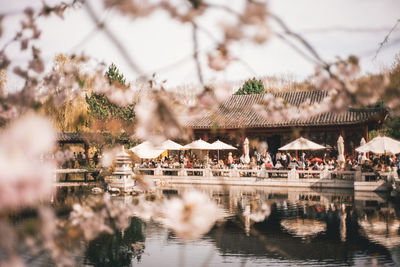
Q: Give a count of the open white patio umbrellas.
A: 6